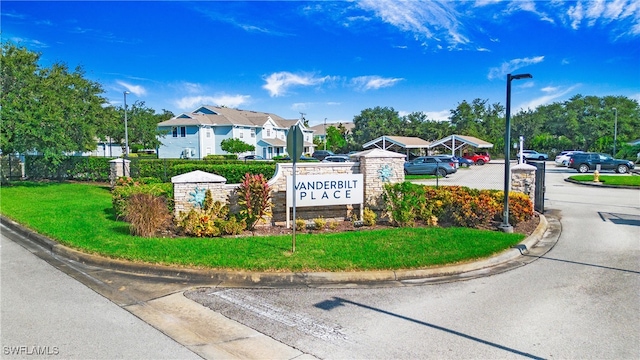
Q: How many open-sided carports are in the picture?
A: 2